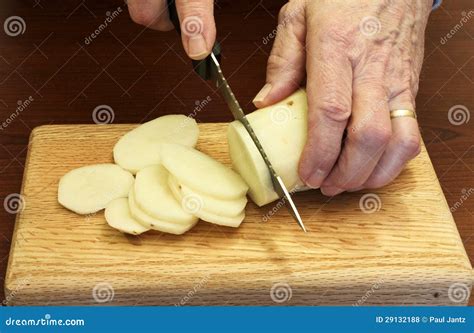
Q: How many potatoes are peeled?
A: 1